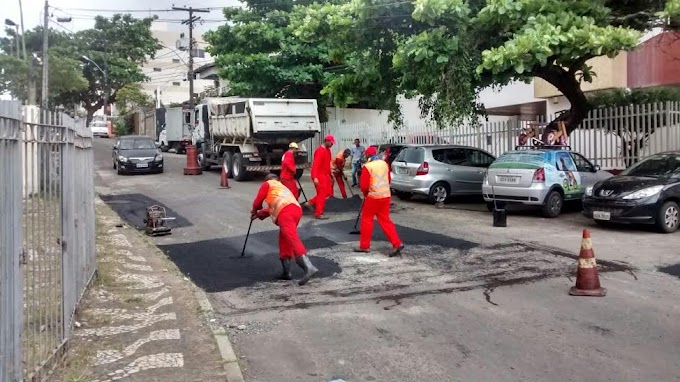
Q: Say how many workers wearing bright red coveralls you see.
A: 5